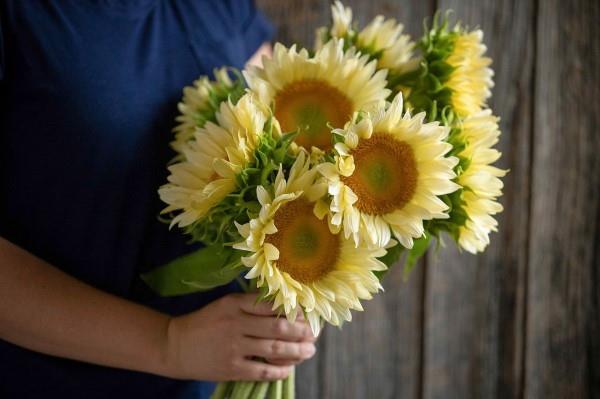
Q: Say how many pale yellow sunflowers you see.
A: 8